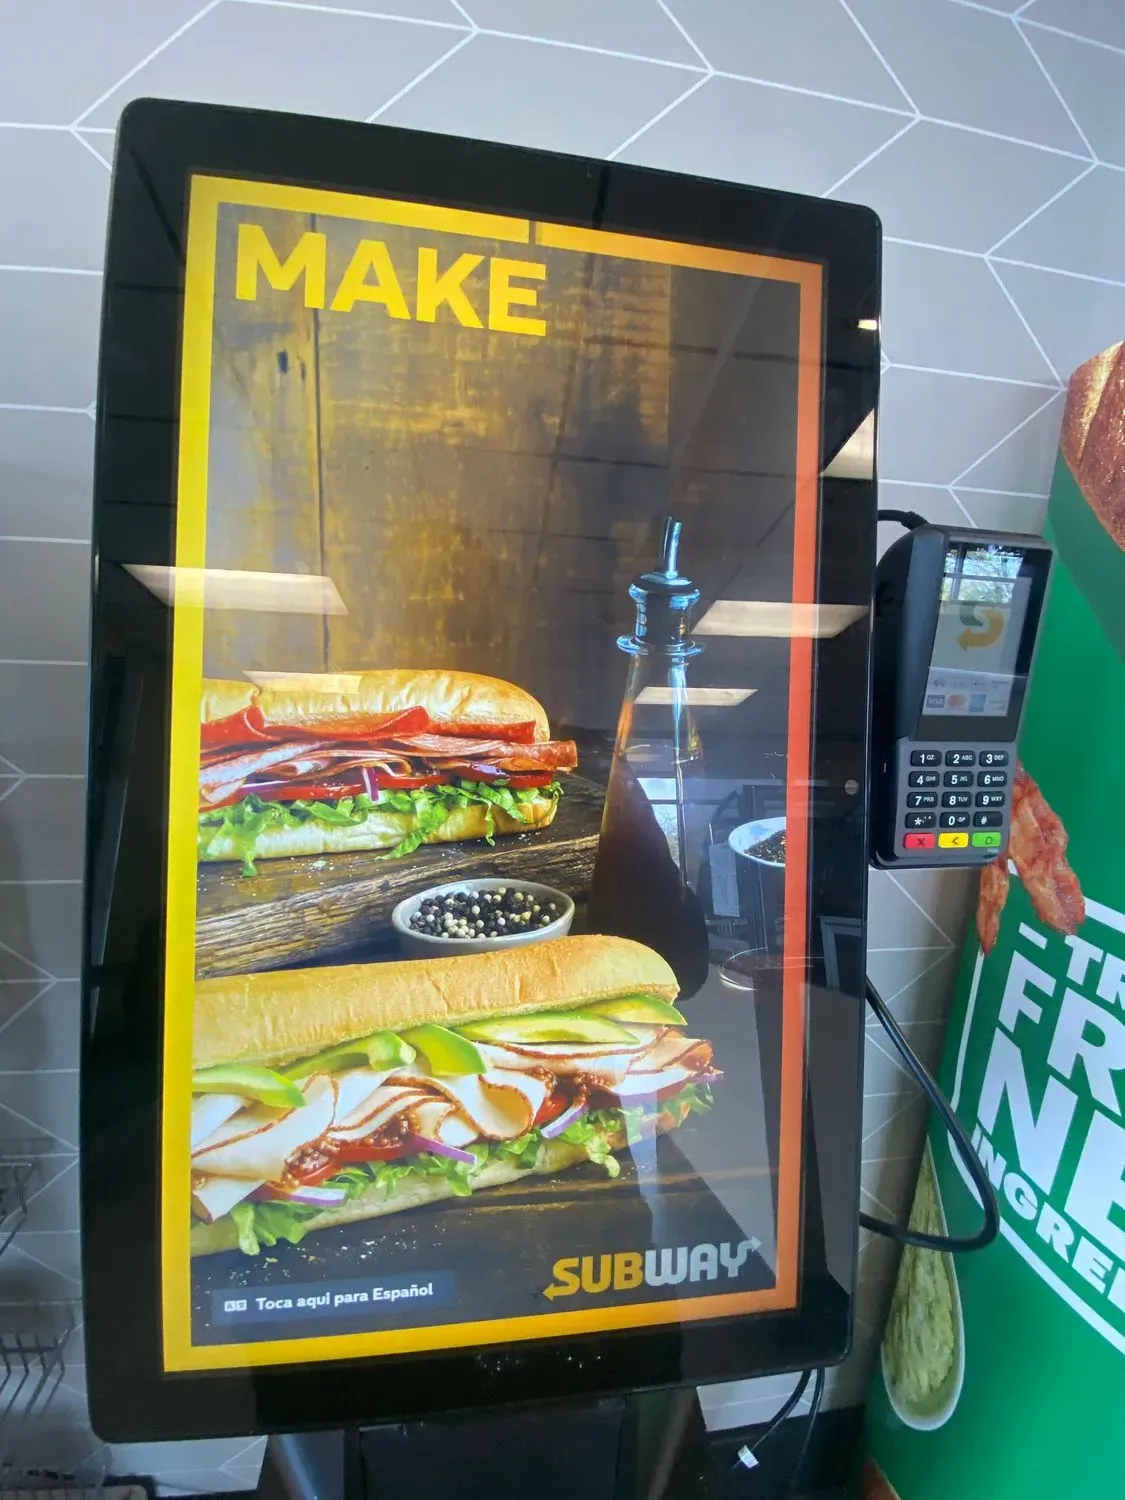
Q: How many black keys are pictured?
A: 12